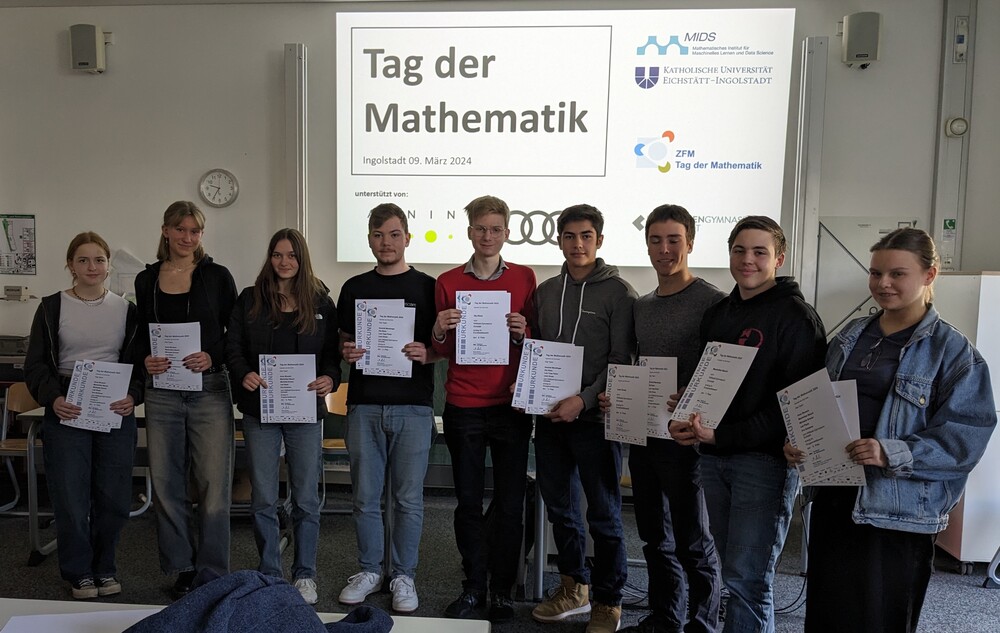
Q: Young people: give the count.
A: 9